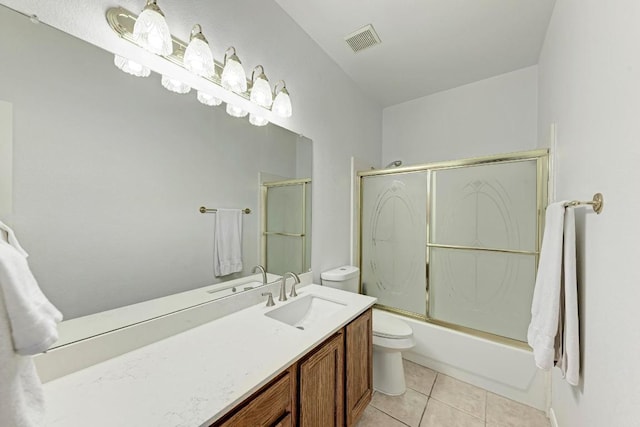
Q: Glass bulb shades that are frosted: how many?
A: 5